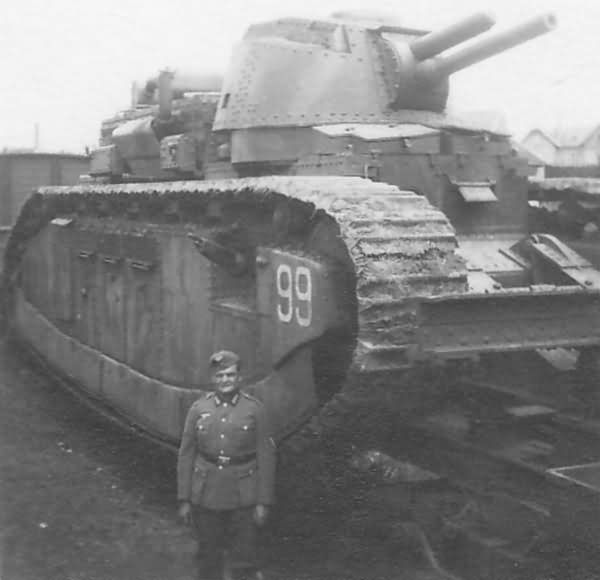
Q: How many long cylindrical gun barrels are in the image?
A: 2